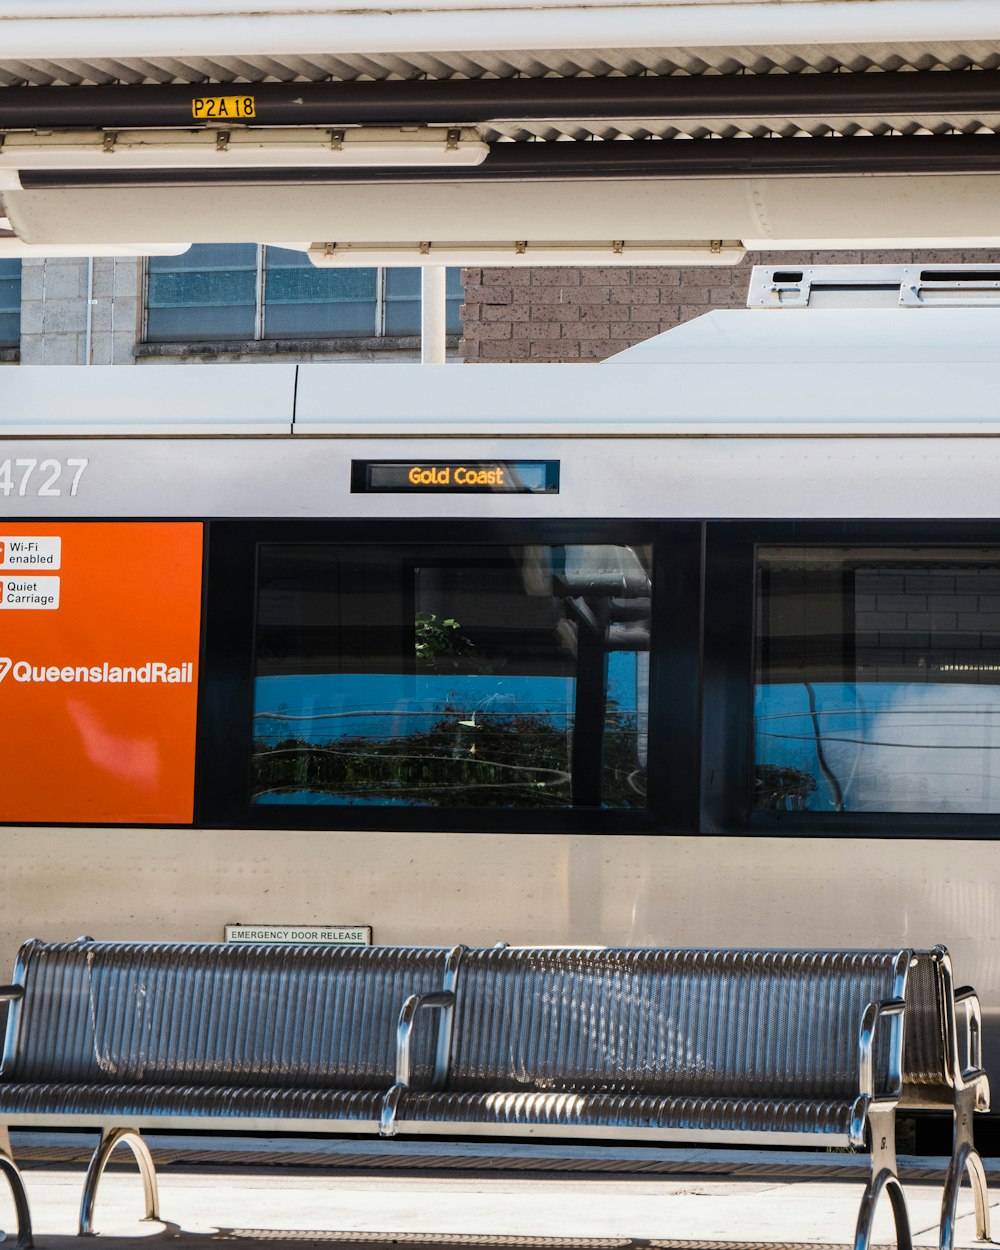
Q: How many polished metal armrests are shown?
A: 4